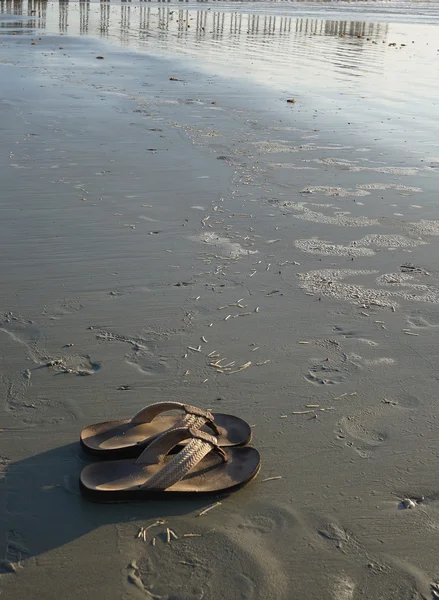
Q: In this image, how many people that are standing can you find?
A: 0